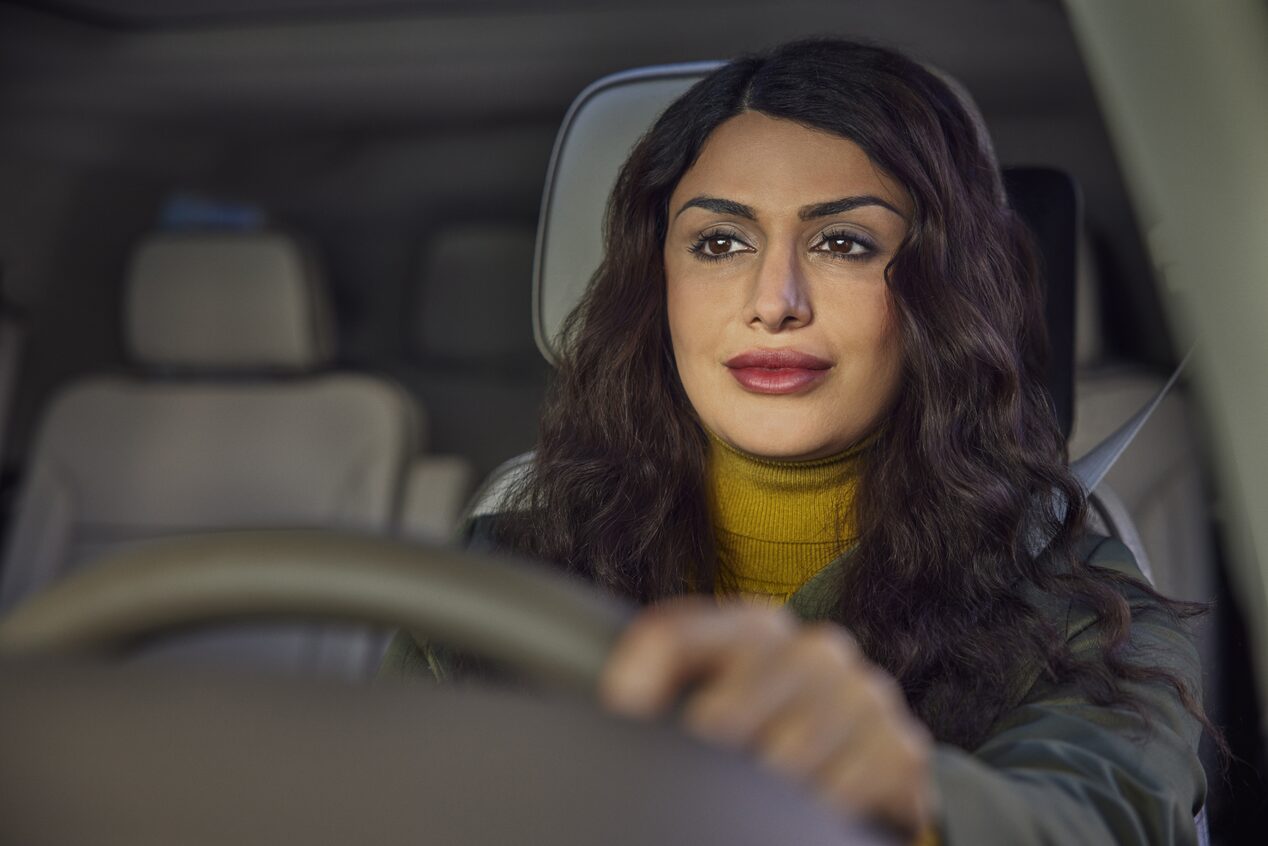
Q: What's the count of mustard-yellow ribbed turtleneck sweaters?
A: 1